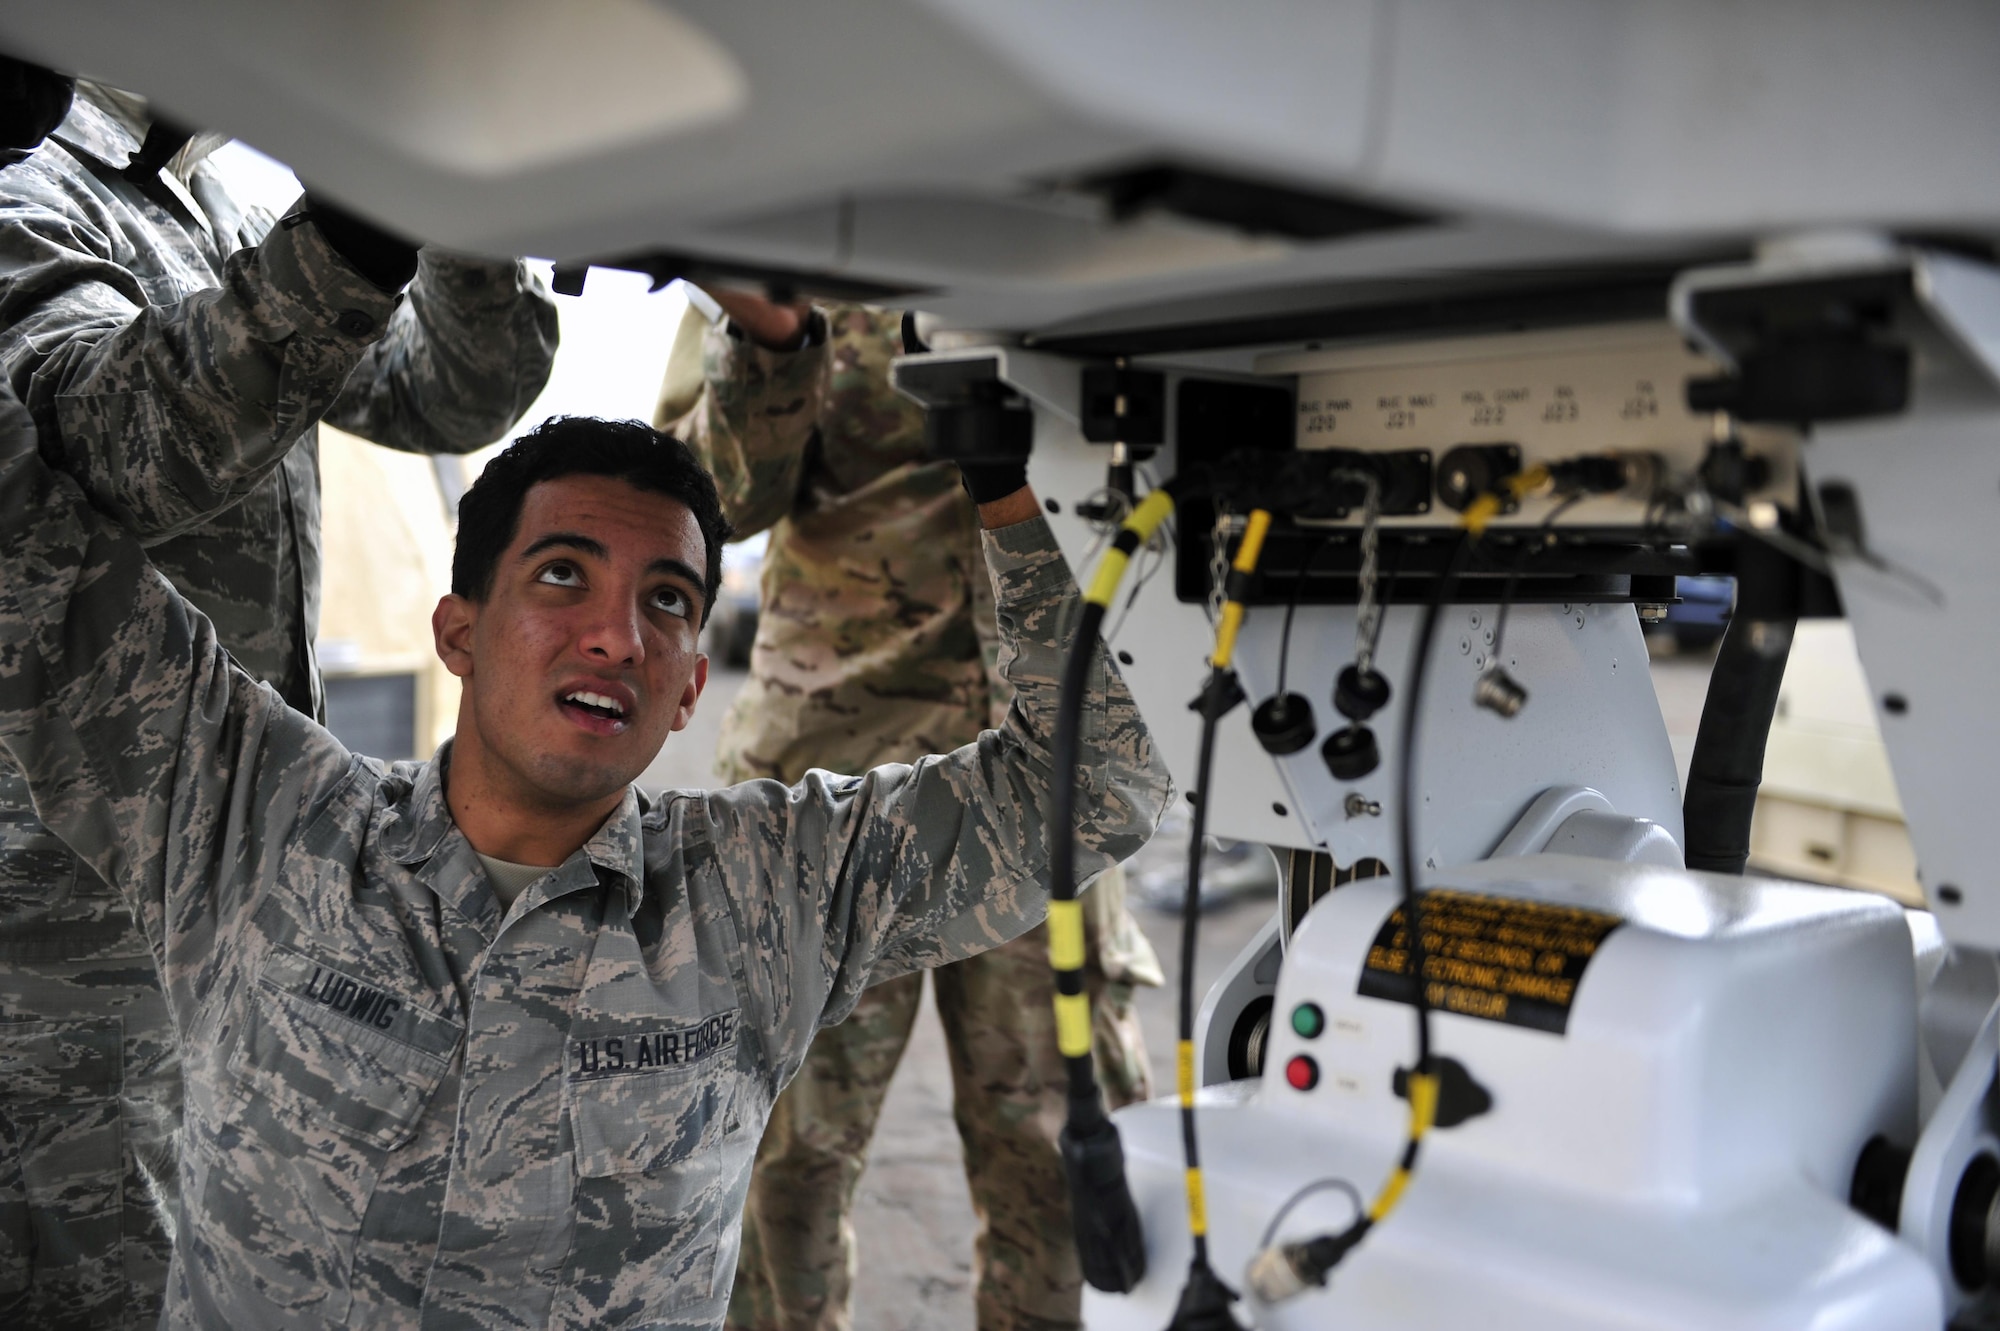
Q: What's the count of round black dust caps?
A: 3